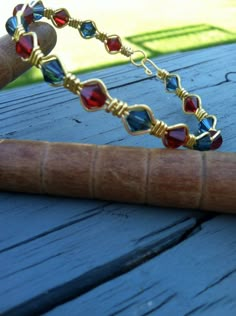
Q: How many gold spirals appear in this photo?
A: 13